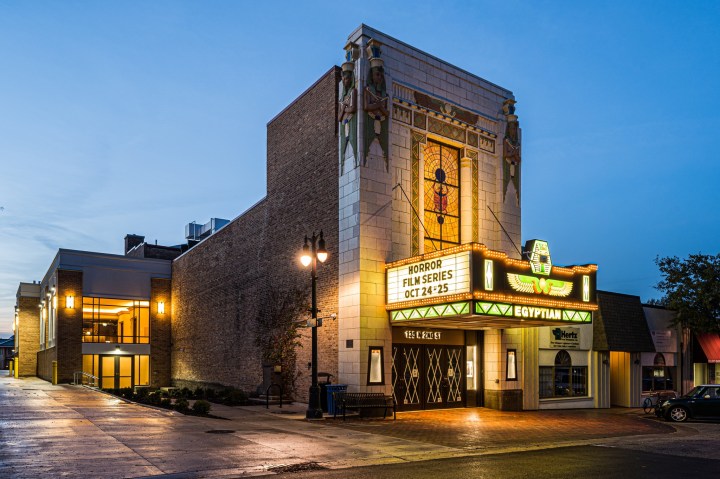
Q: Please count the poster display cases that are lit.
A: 2